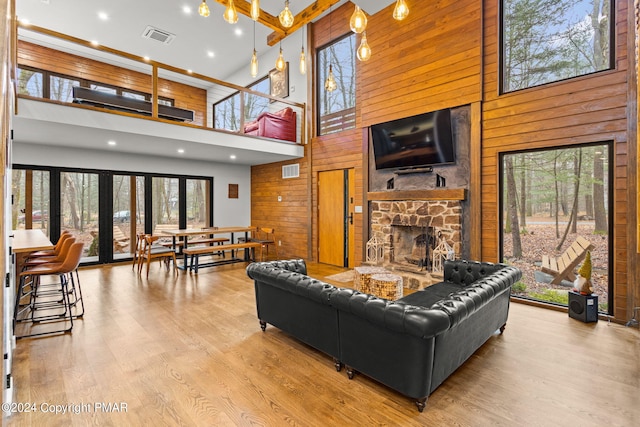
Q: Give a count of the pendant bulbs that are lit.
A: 11